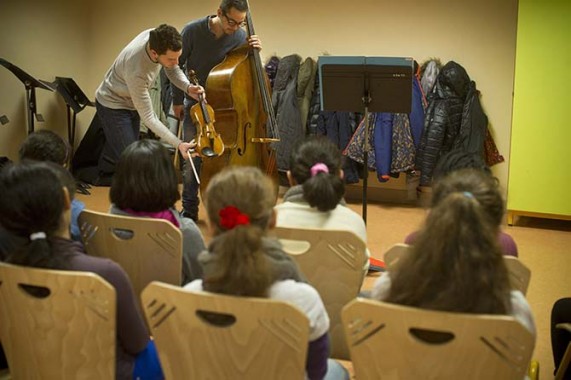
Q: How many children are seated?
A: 7